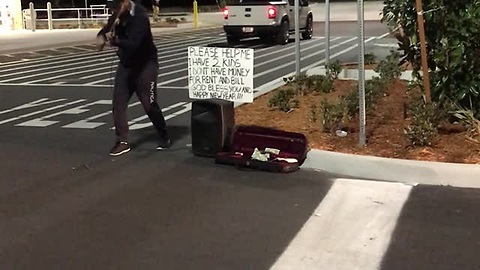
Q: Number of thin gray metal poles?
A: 3